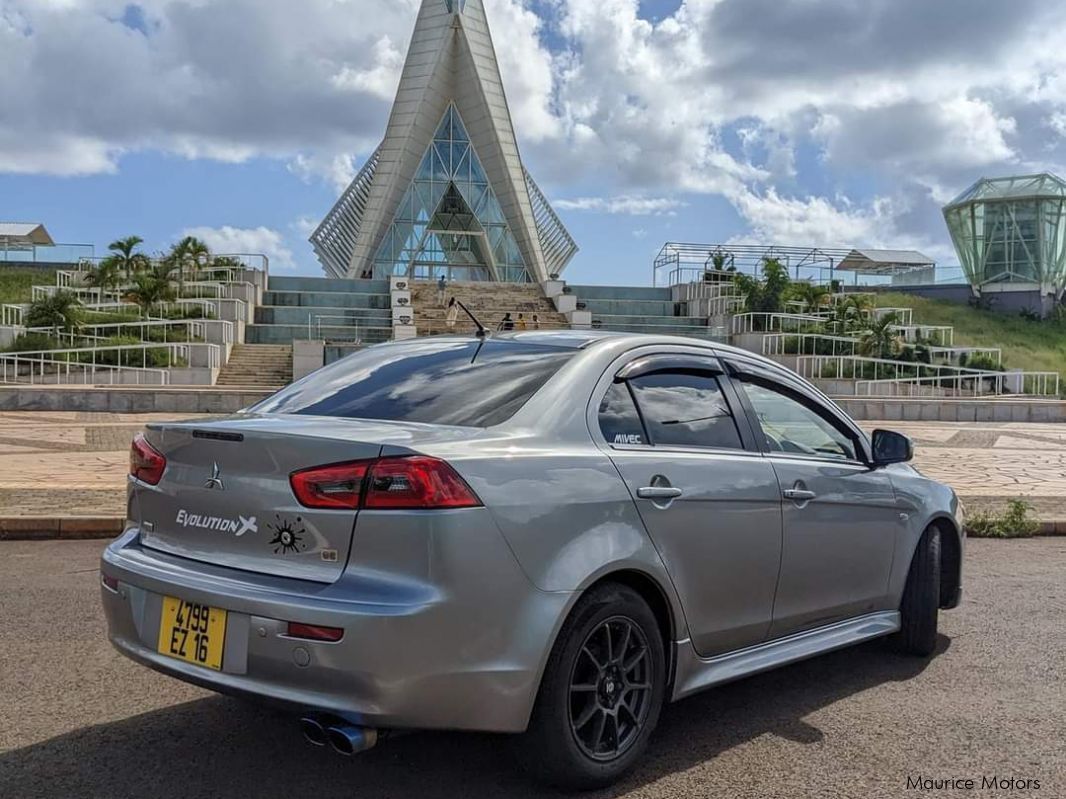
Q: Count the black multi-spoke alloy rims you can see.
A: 1